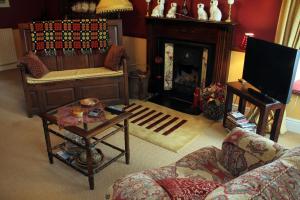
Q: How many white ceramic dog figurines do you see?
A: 4